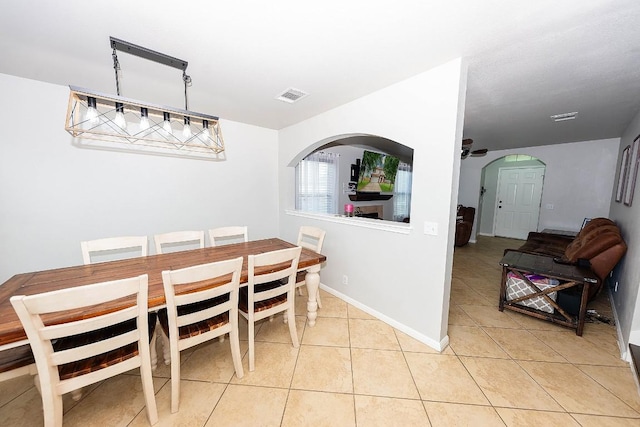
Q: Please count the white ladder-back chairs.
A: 7